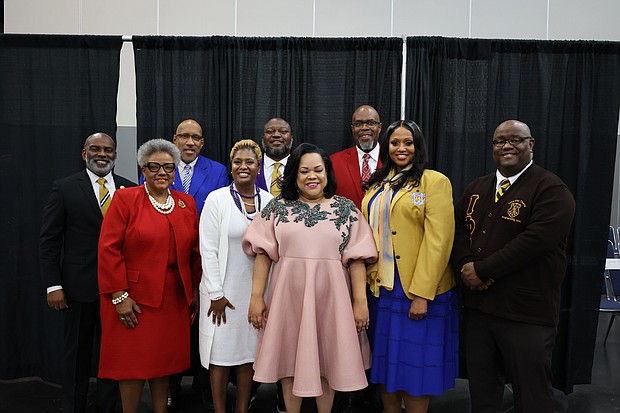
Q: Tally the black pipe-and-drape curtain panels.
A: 3